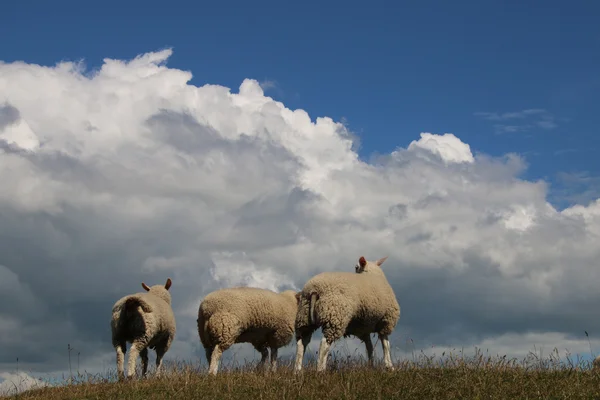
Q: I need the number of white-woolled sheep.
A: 3